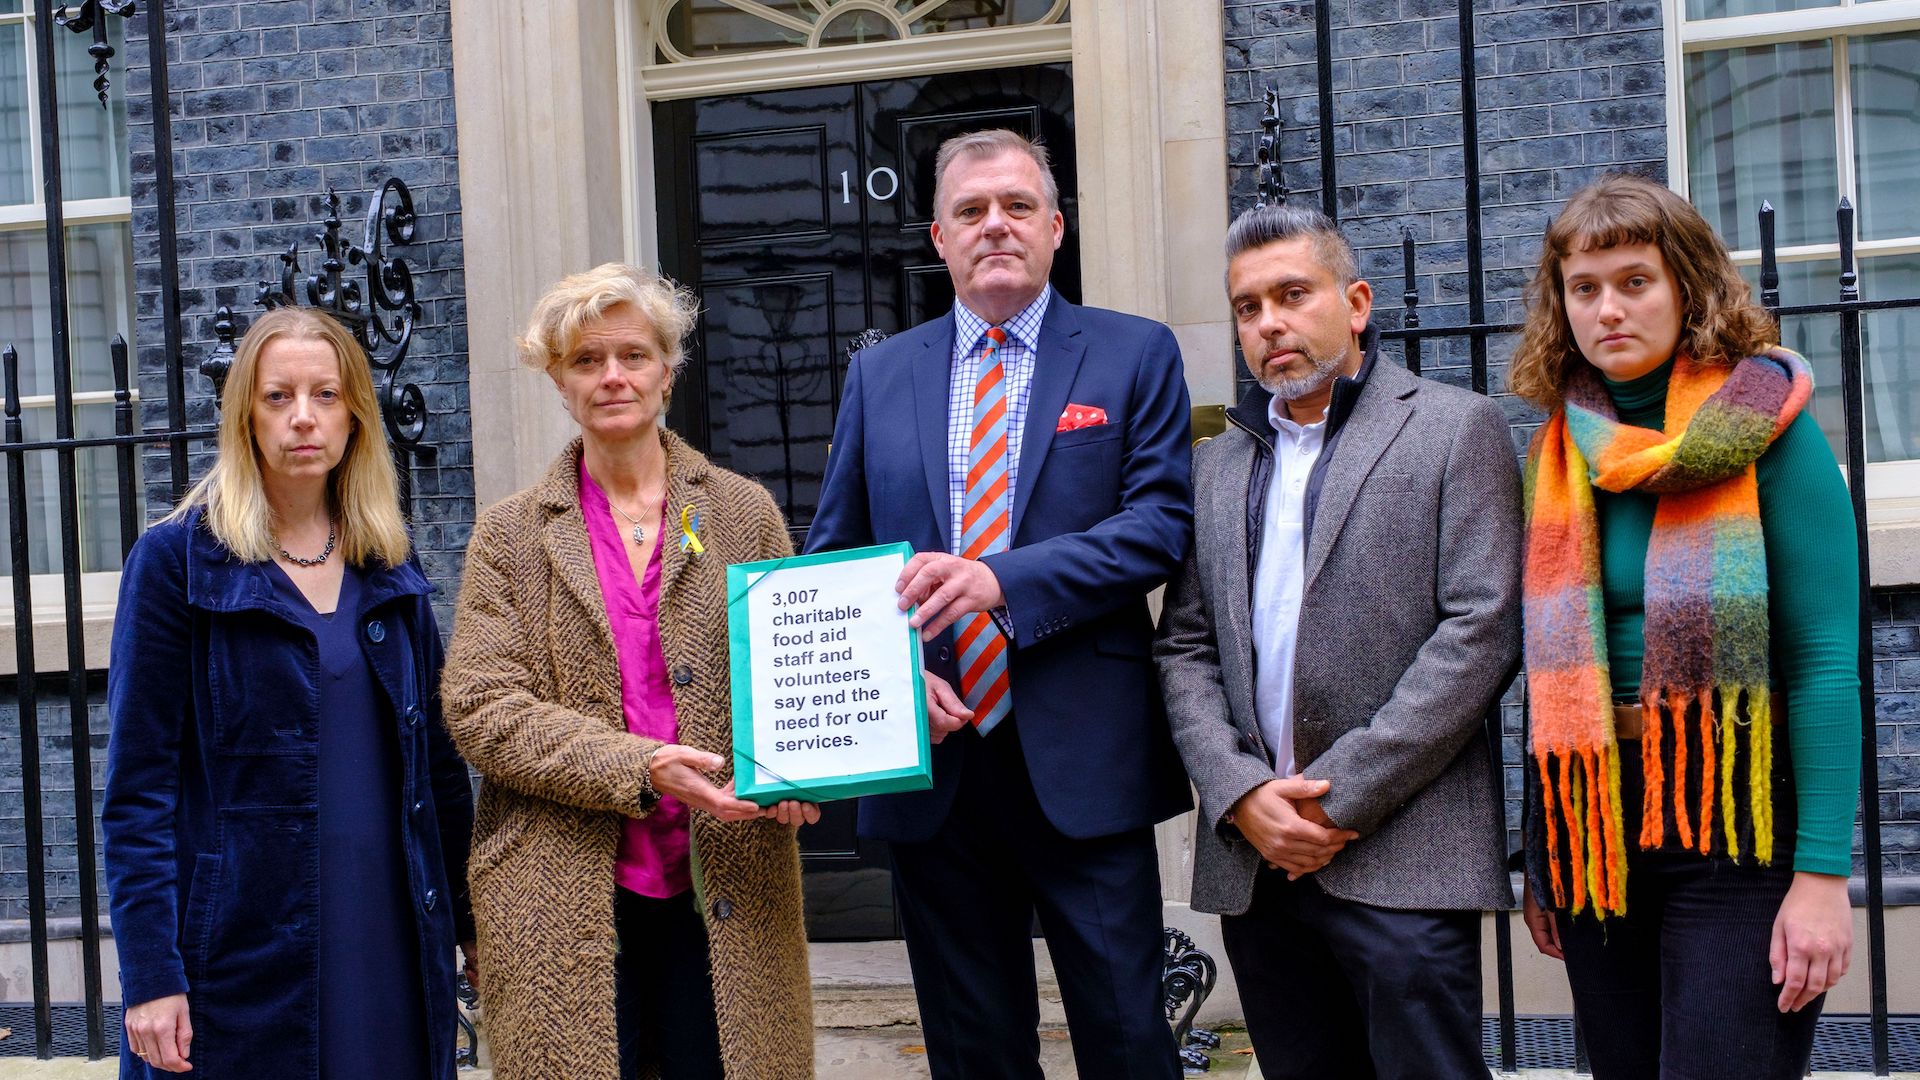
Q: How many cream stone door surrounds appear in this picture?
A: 1